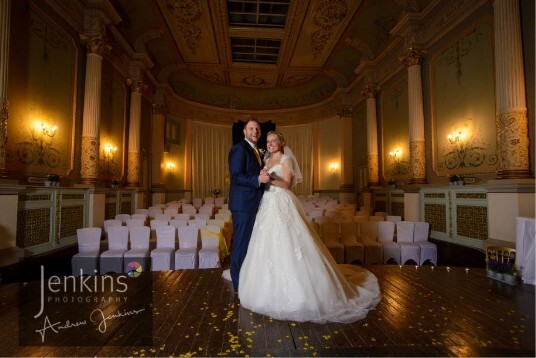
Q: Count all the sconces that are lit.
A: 6